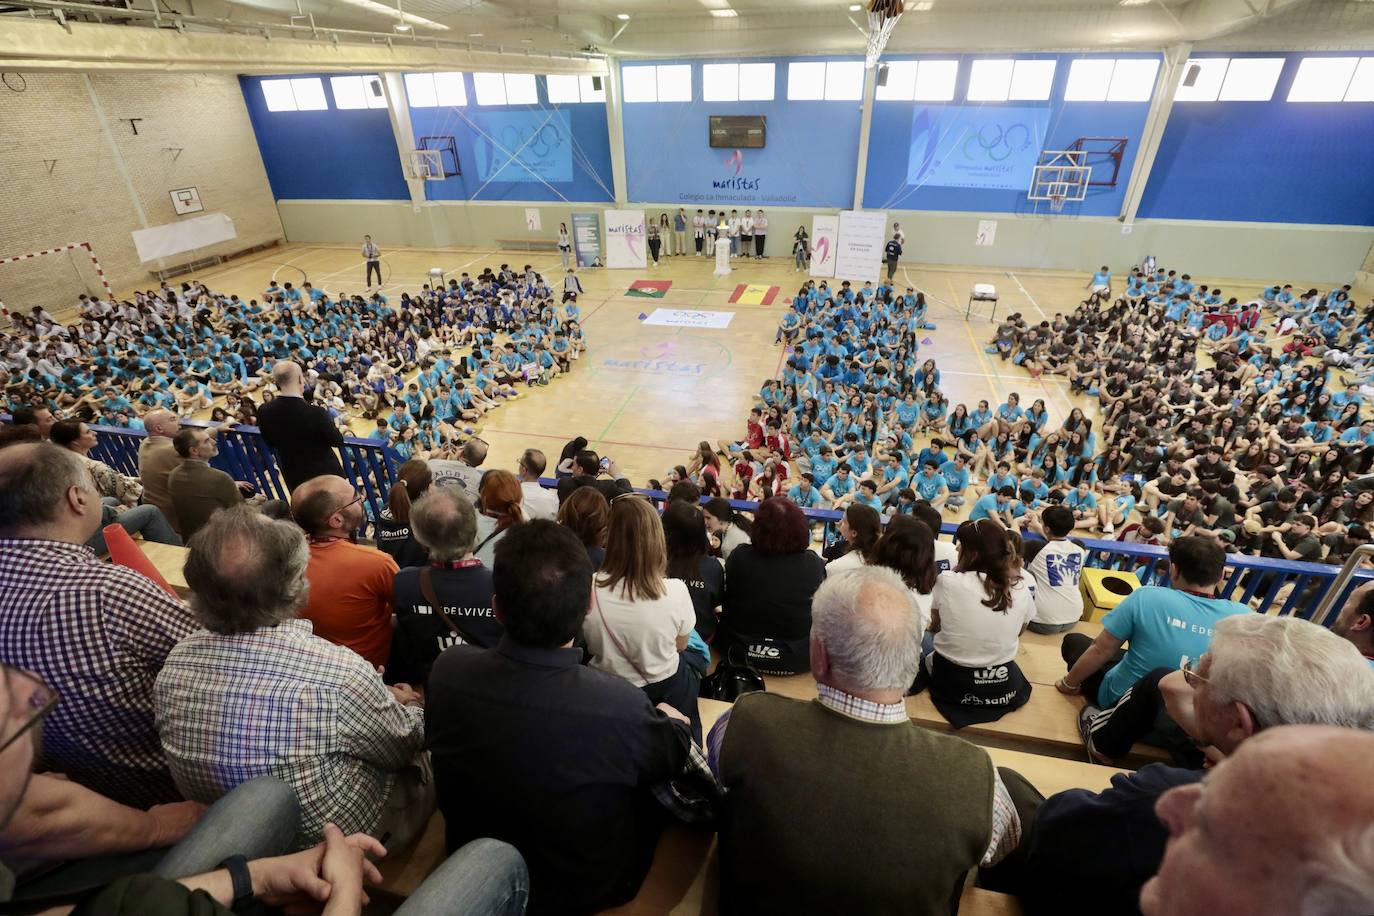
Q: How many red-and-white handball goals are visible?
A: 1